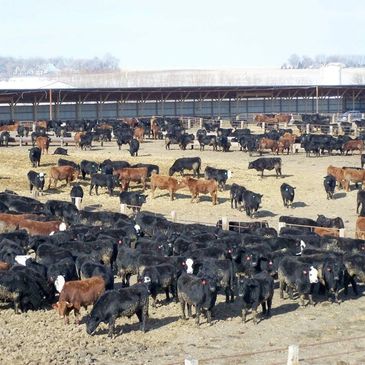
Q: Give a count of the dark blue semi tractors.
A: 0